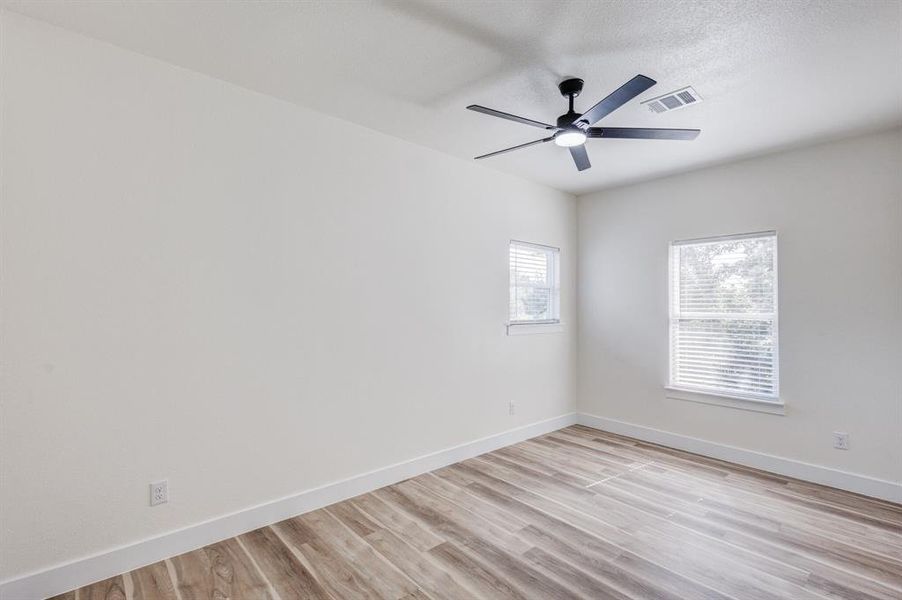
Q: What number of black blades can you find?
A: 5